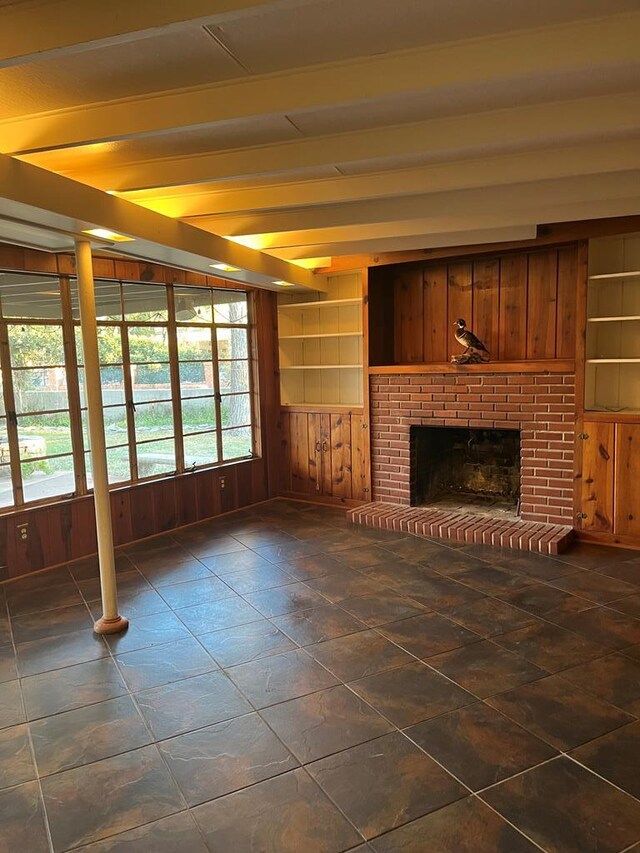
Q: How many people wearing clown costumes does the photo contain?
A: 0